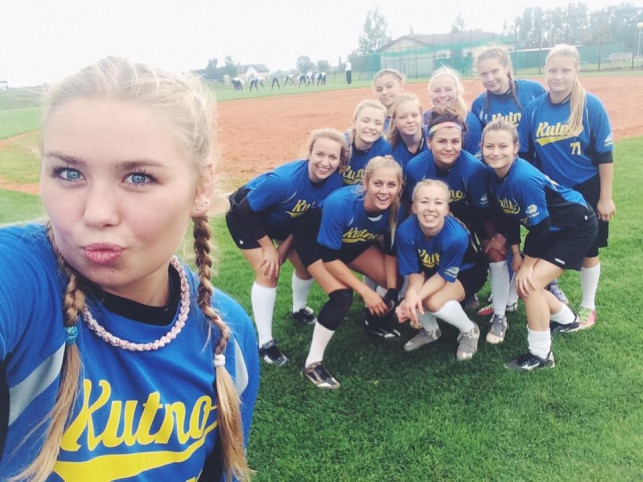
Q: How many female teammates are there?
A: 12